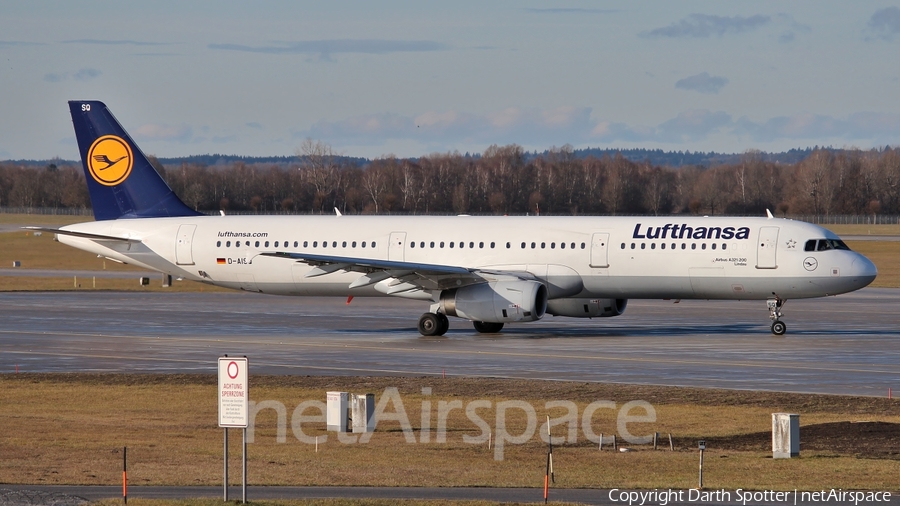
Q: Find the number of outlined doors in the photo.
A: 4